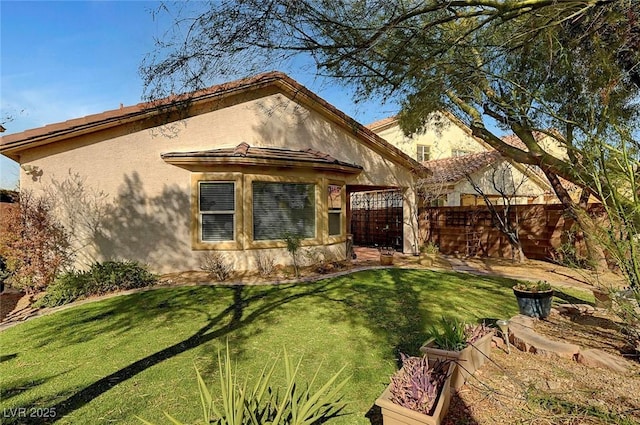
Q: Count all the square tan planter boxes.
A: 2